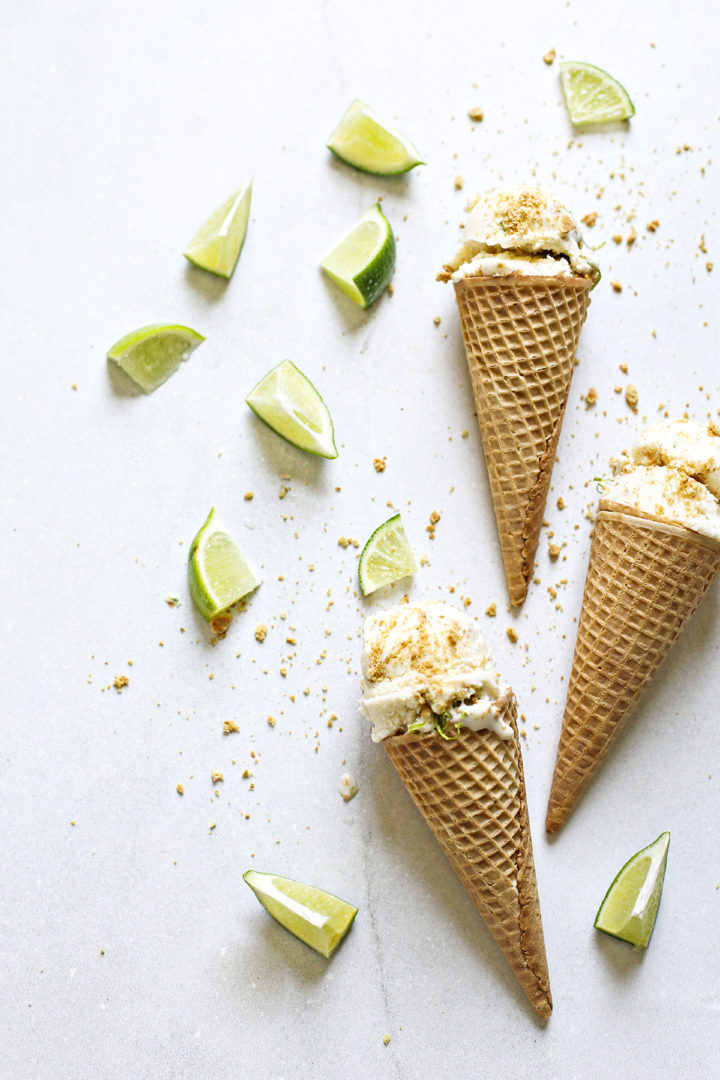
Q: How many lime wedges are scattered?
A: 10